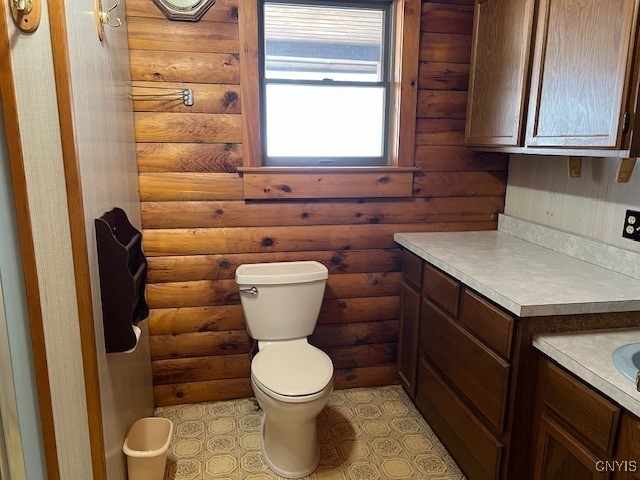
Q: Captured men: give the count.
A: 0